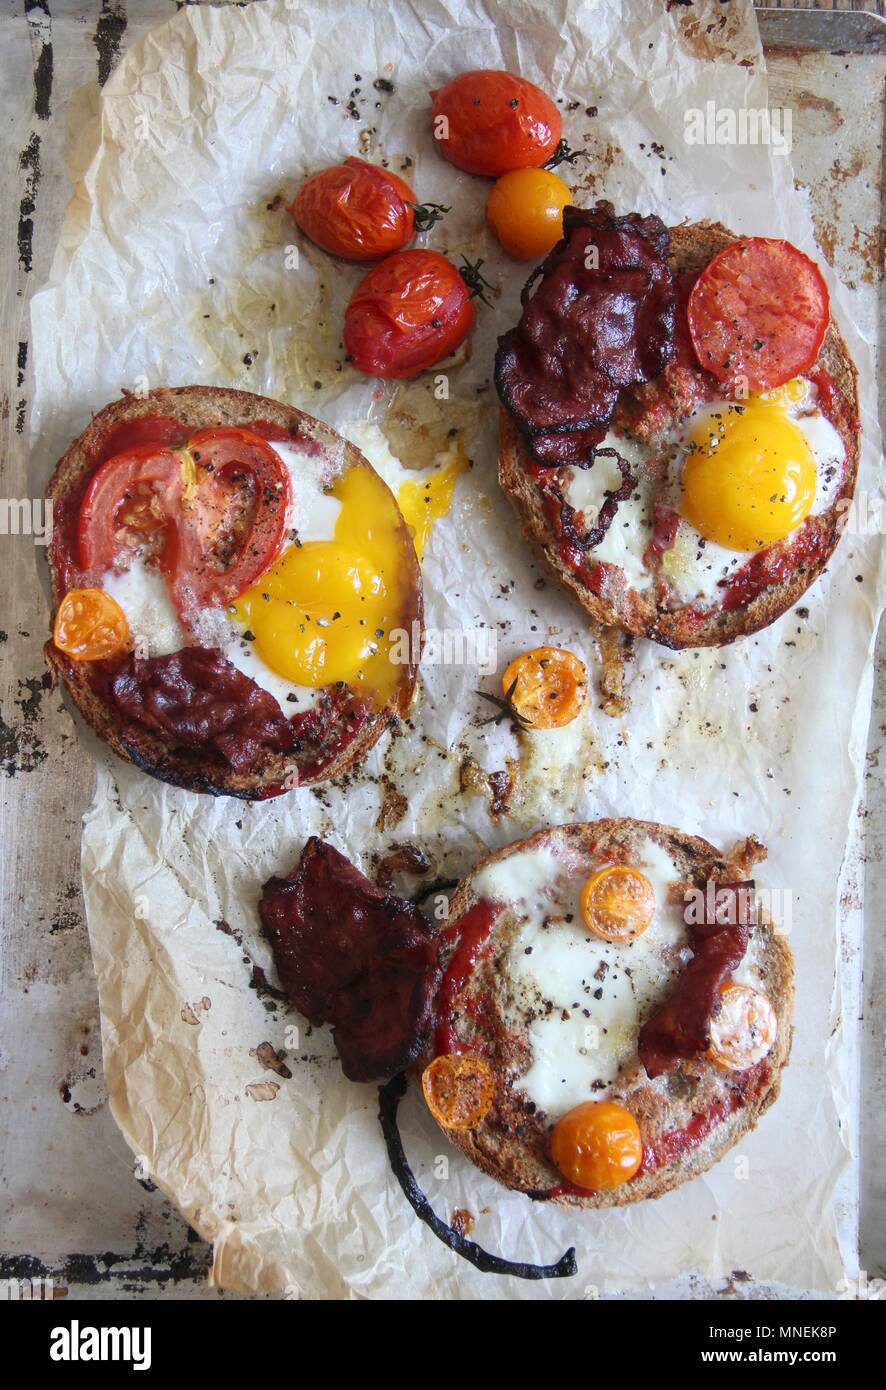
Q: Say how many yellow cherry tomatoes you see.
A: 7